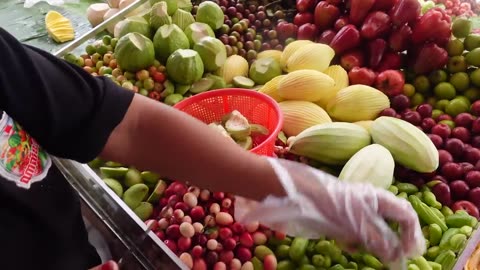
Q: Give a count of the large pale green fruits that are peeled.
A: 3